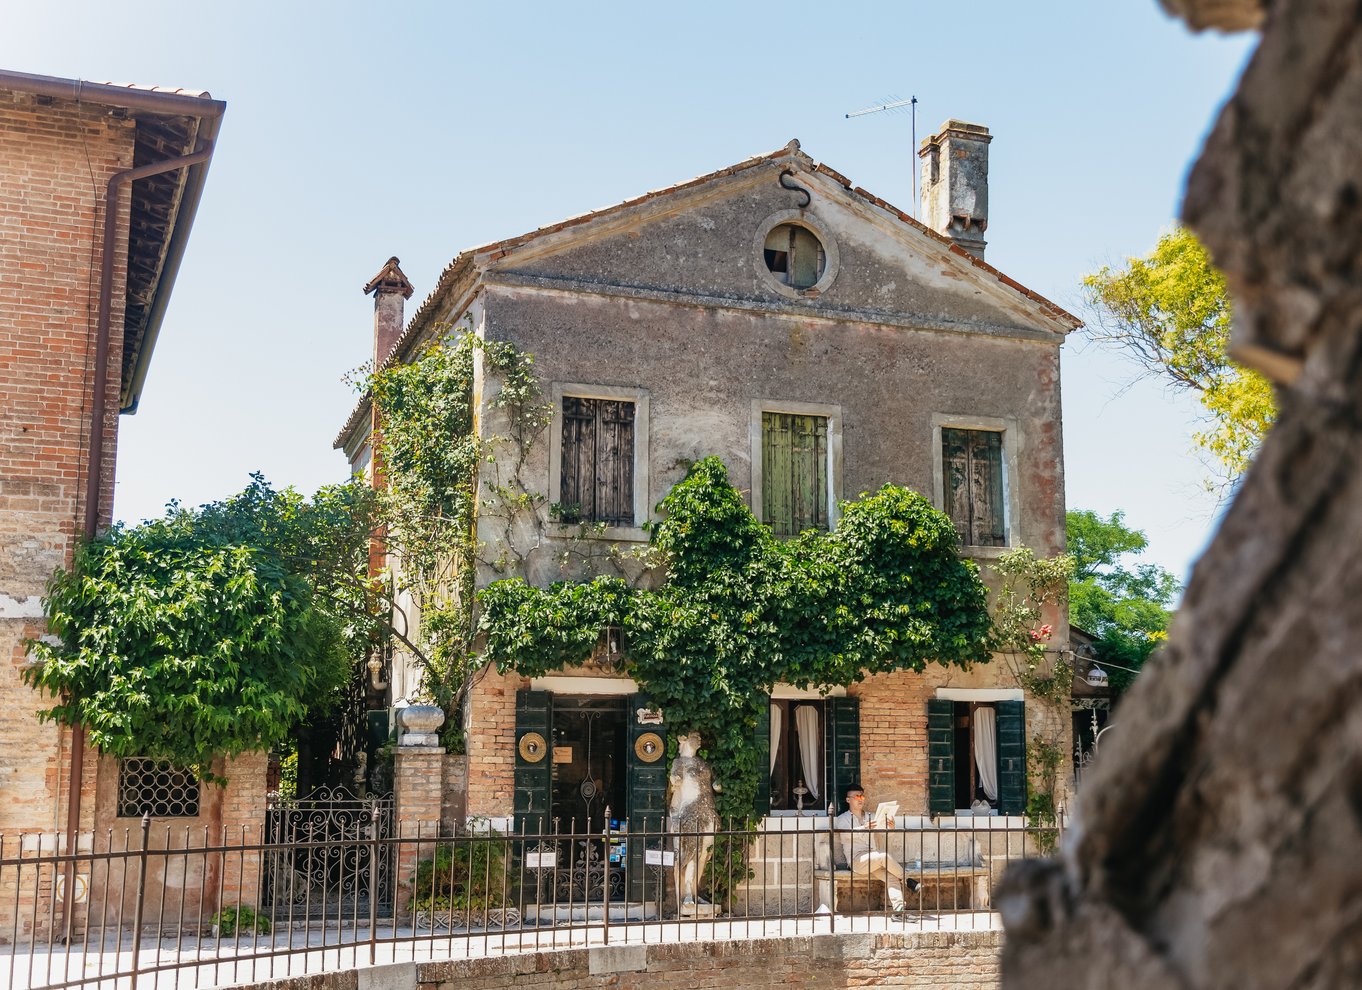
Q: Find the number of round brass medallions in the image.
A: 2